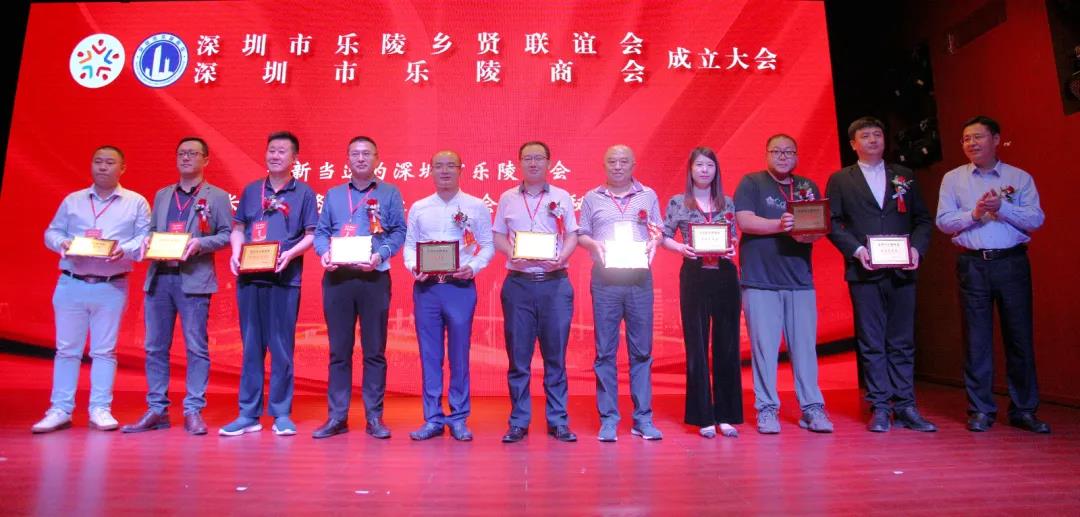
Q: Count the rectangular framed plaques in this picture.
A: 10